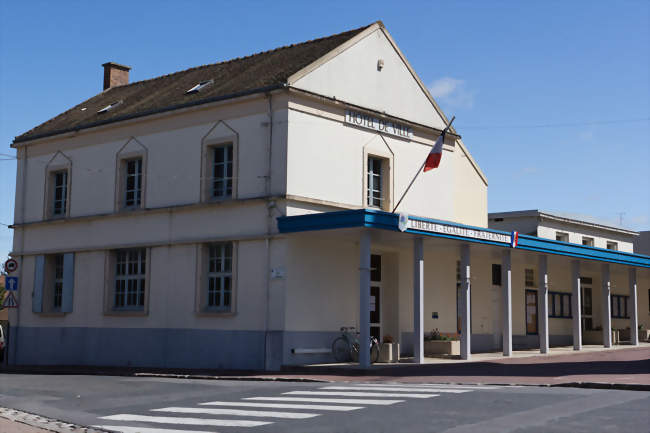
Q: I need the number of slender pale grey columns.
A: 8